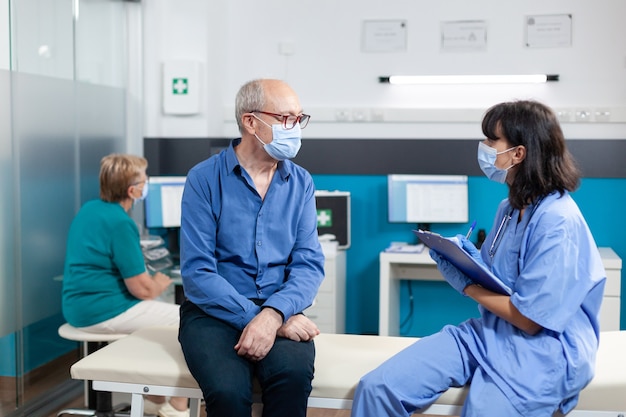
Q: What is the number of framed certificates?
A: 3